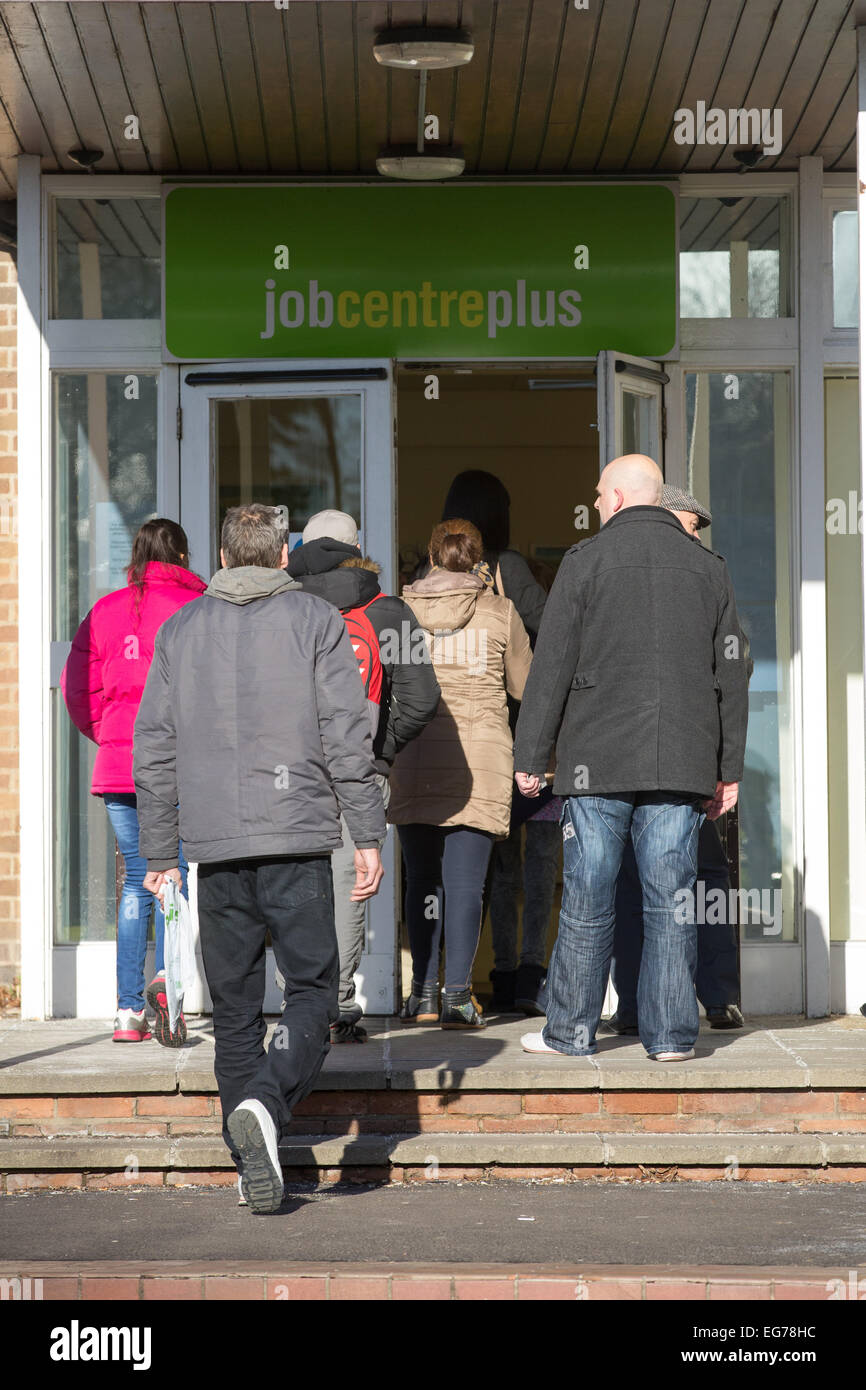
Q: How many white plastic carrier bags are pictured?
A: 1